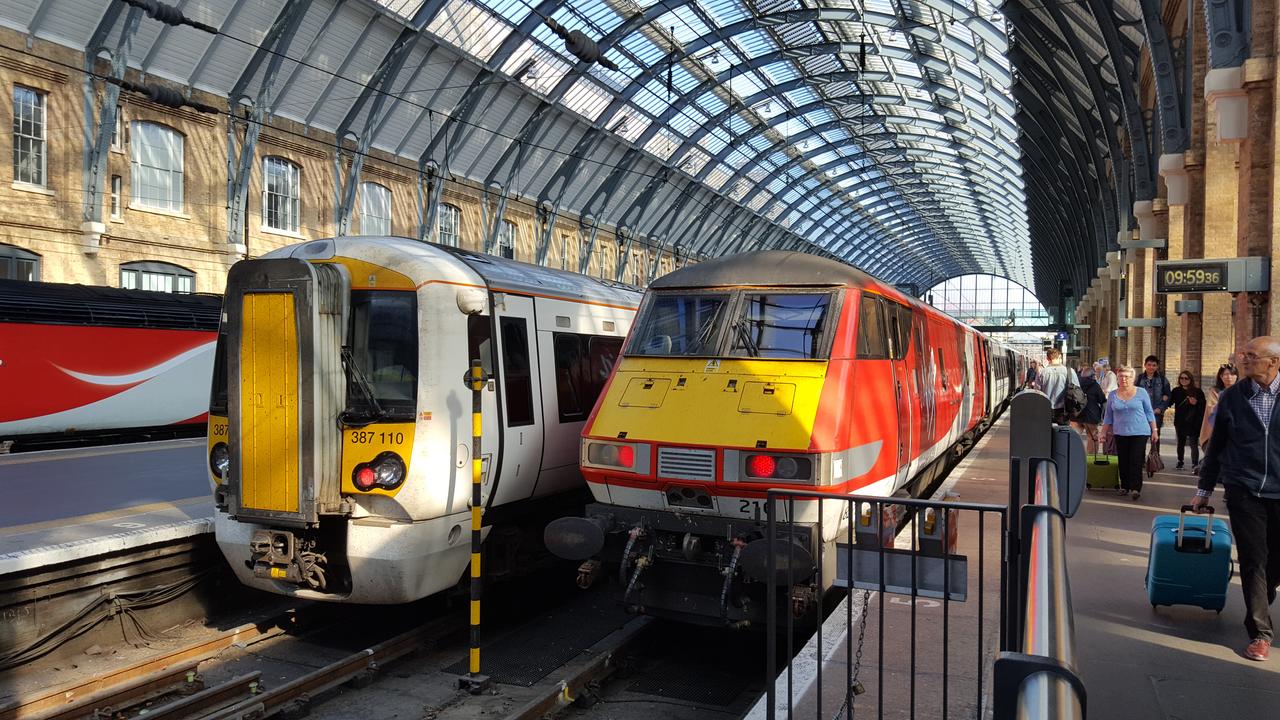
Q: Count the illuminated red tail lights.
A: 3